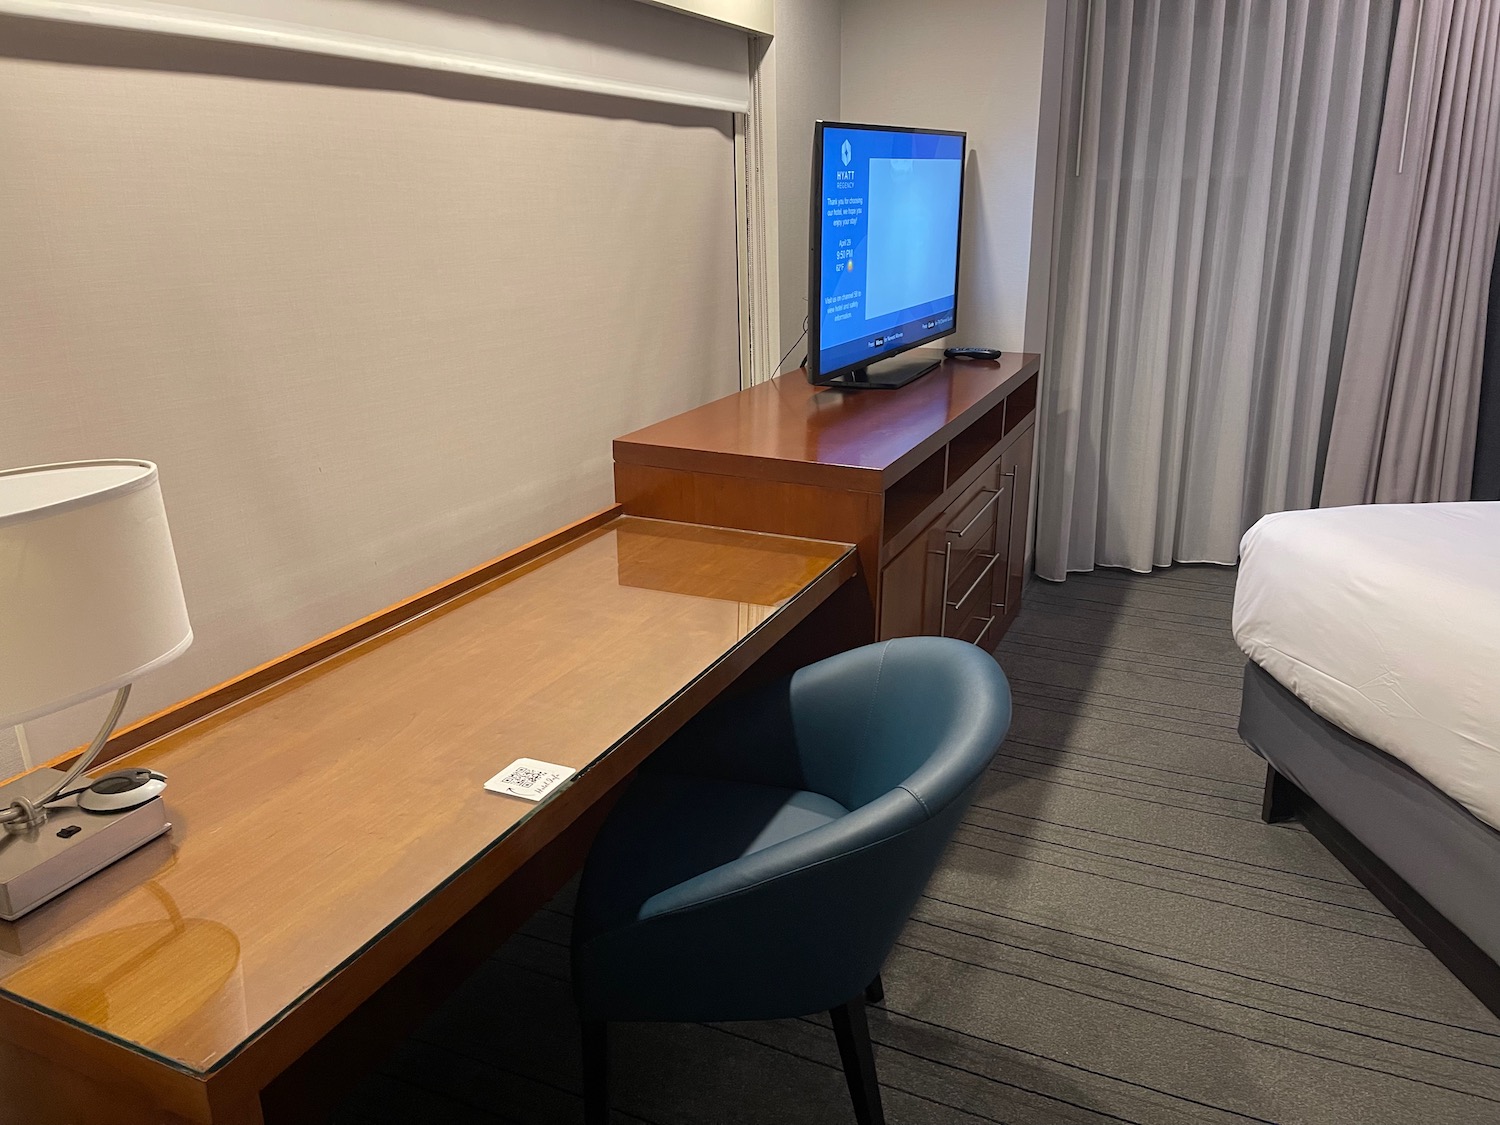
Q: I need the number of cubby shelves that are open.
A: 3